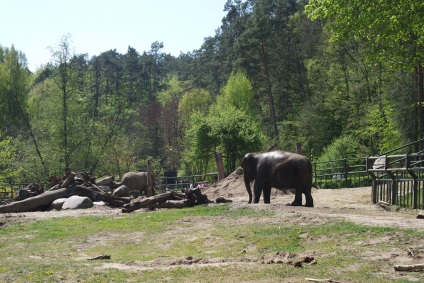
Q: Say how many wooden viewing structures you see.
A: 1